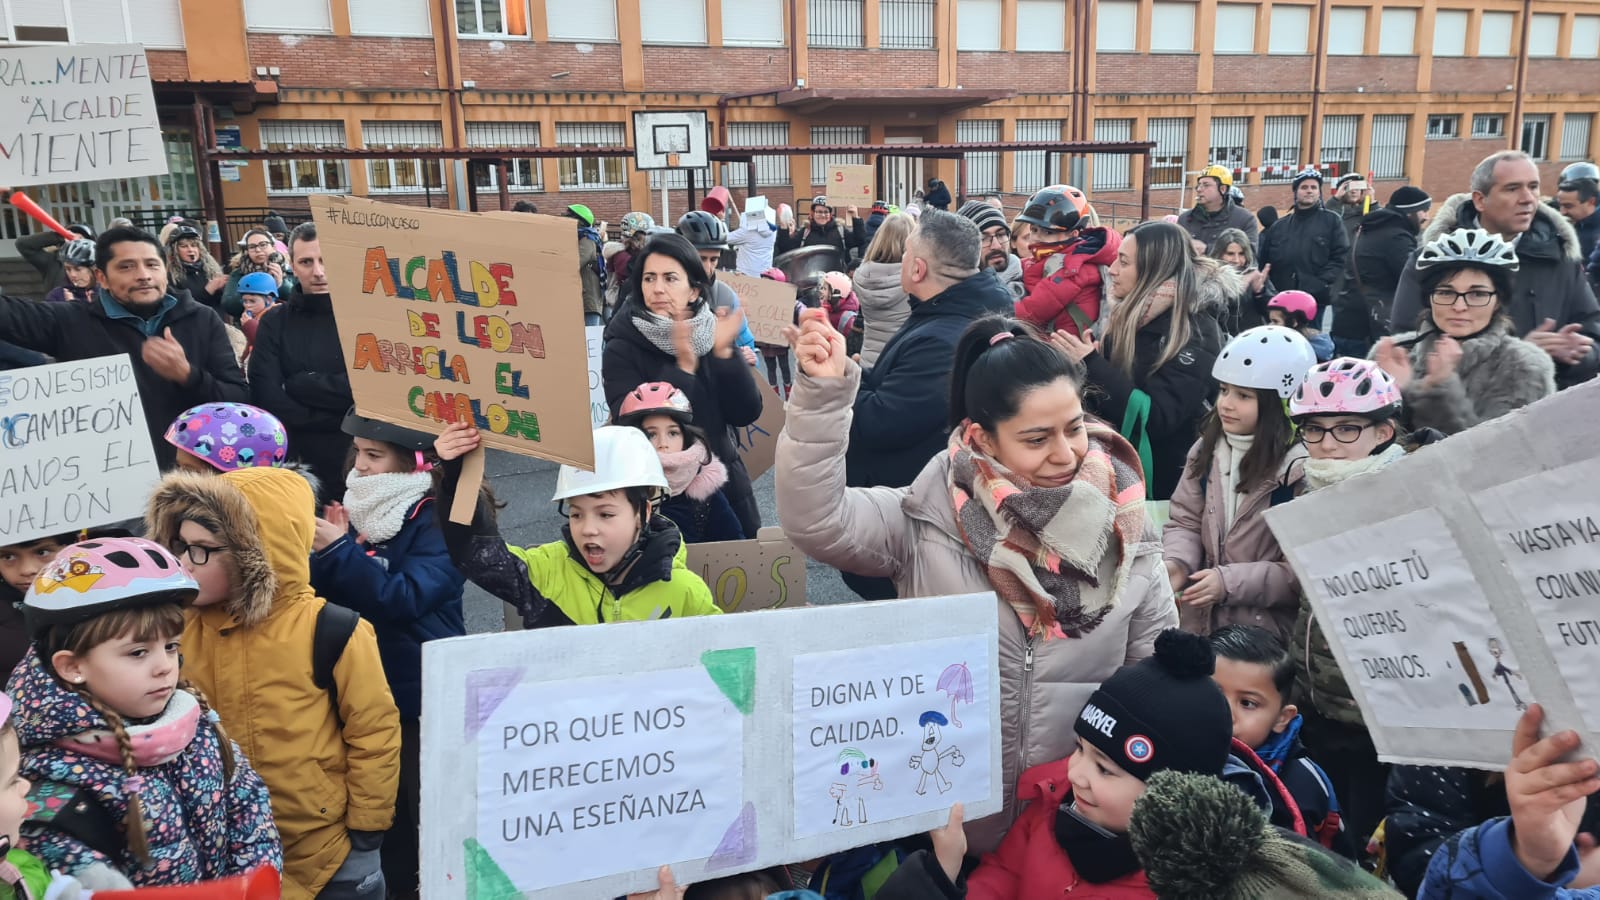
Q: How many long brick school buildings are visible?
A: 1